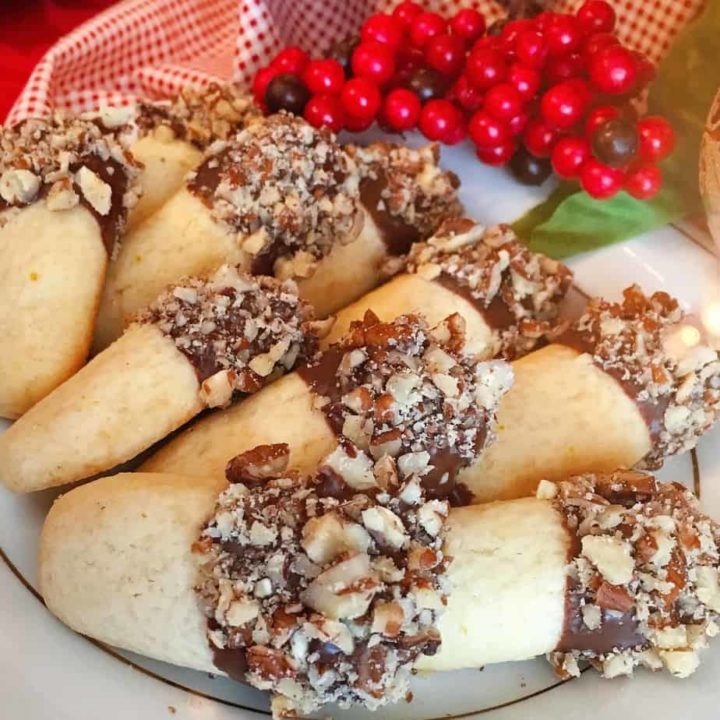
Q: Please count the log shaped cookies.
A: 10